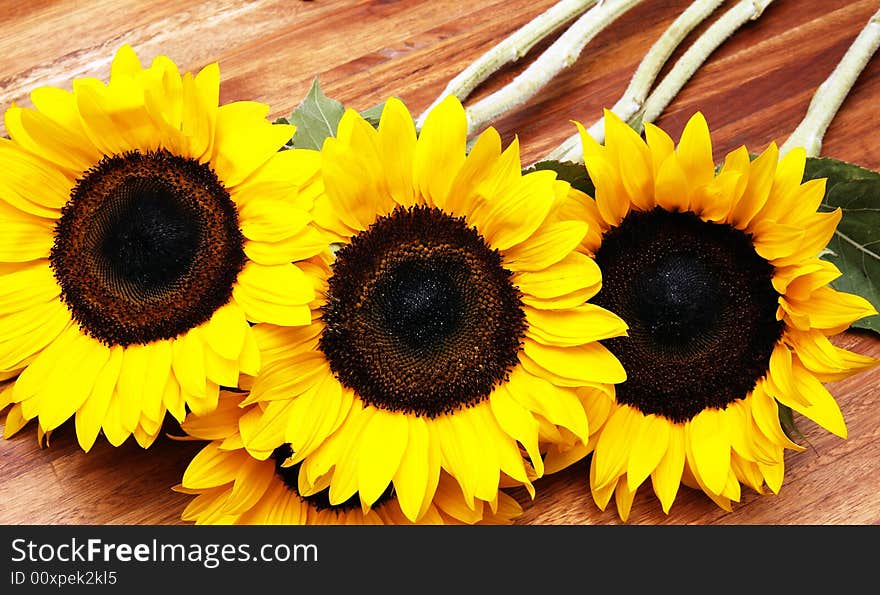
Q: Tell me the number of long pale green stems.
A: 5